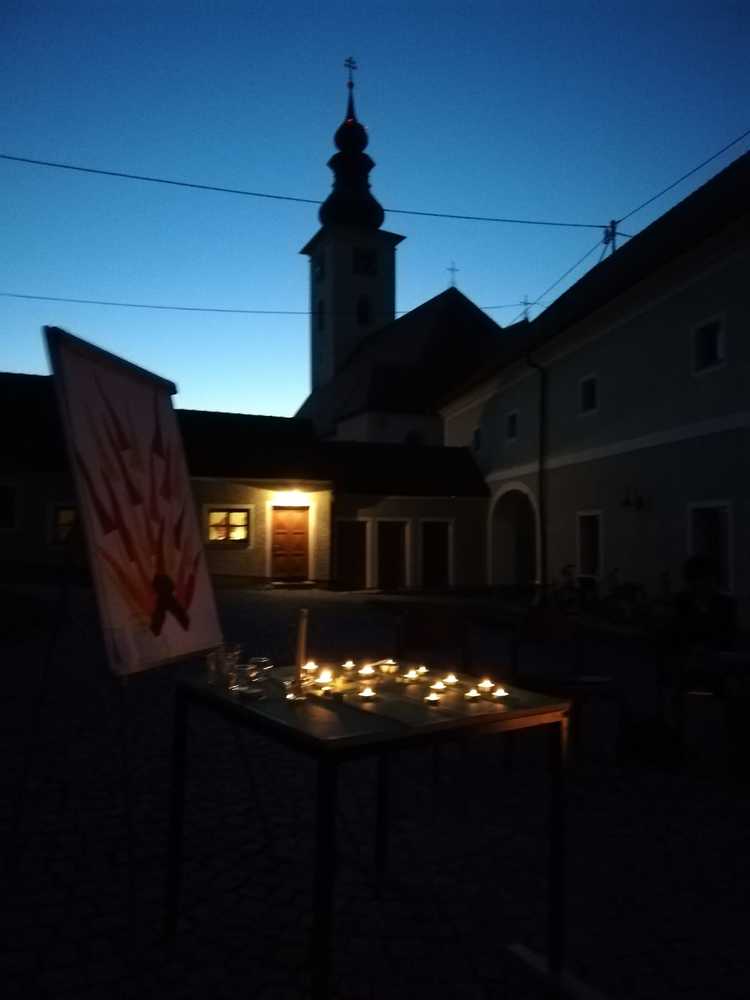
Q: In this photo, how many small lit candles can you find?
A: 14